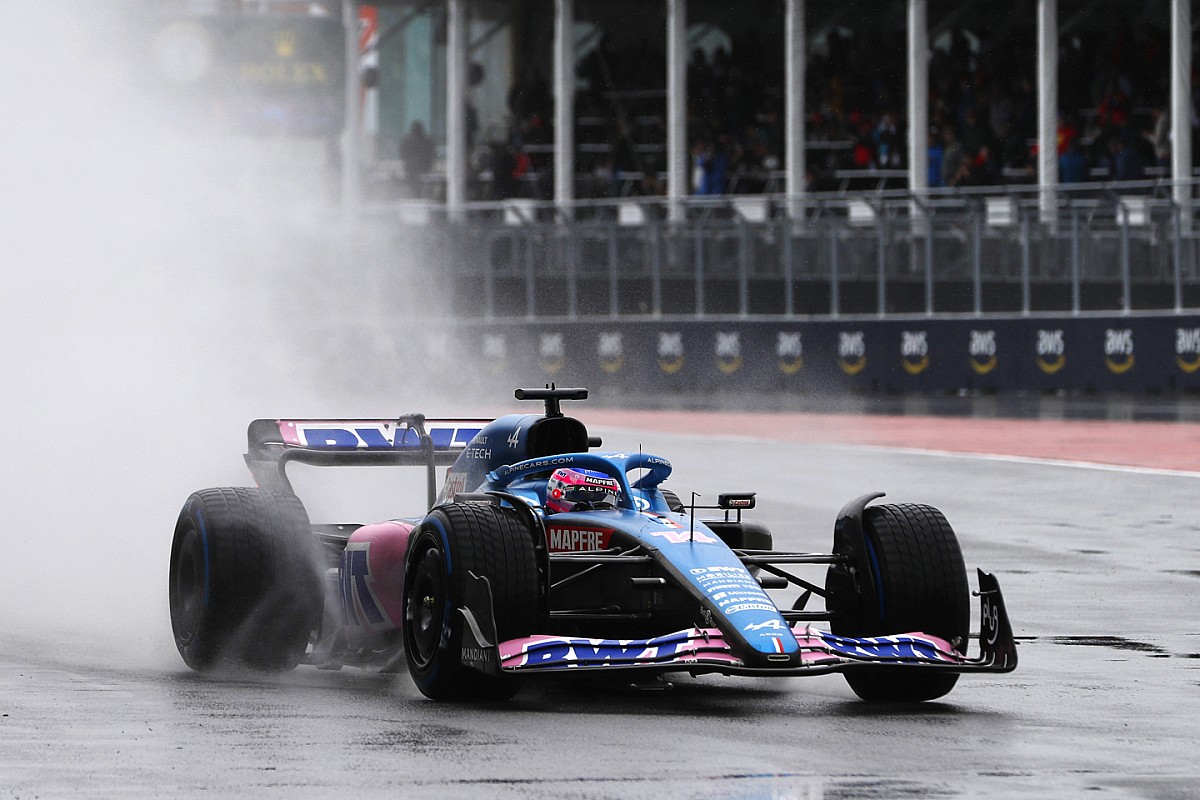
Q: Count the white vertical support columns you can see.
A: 8